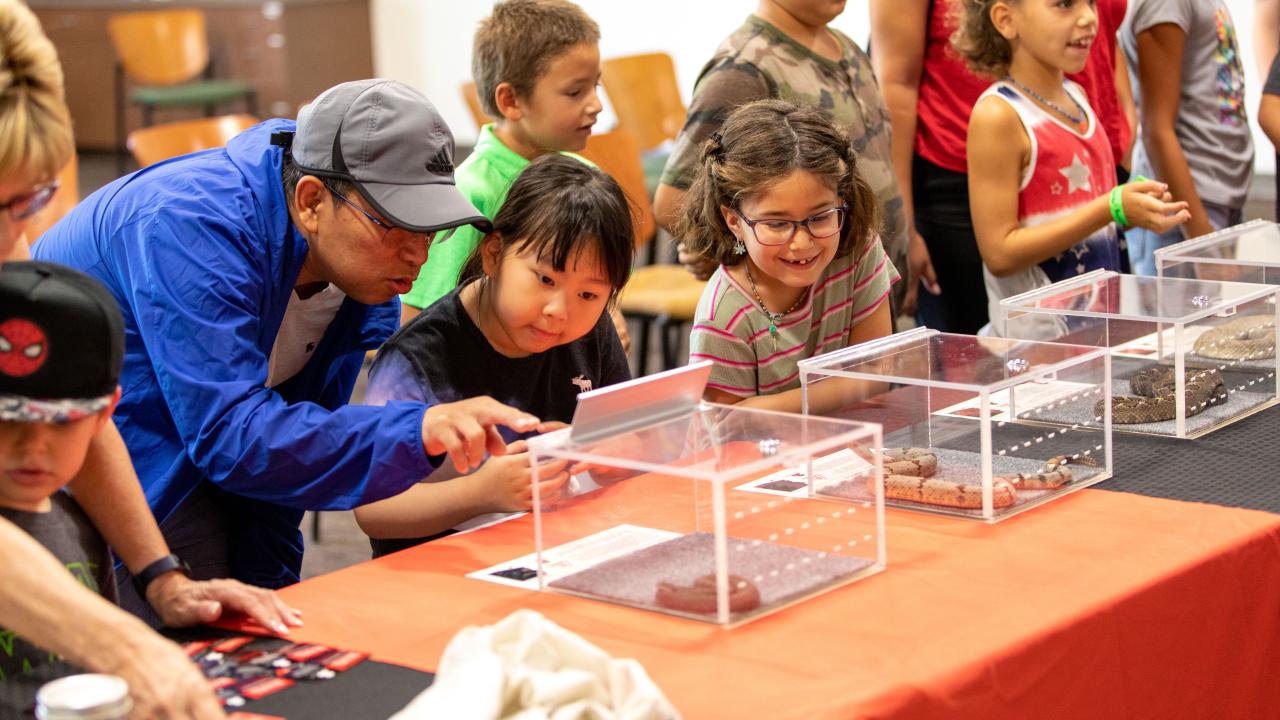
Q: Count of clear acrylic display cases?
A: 4